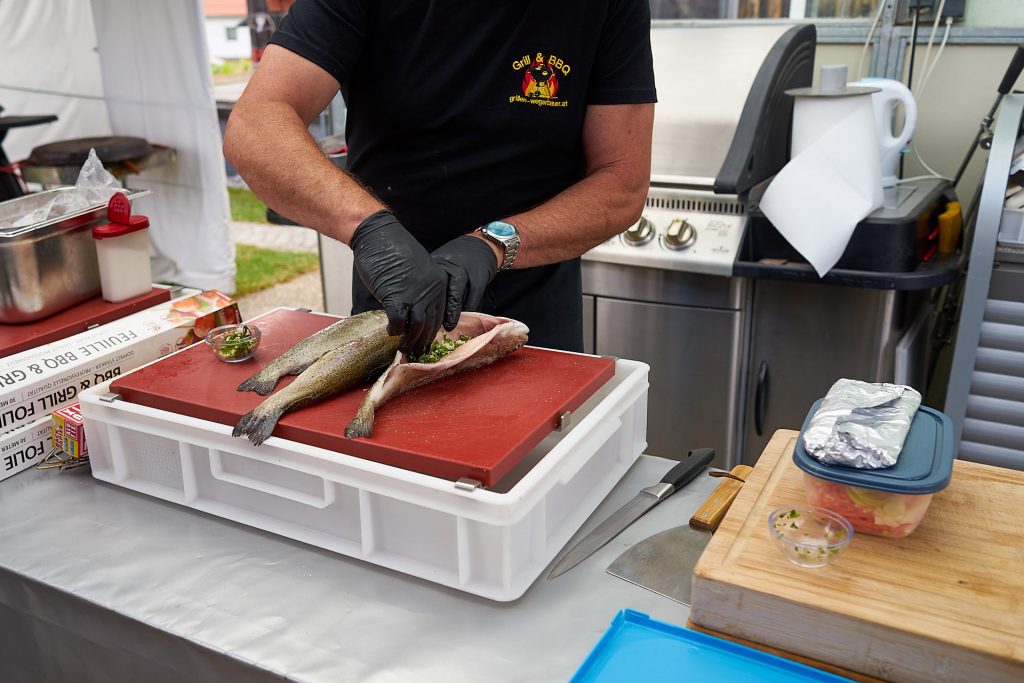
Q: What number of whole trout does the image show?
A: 3